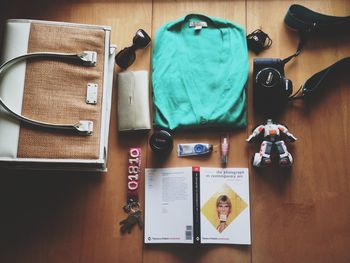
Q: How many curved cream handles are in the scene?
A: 1